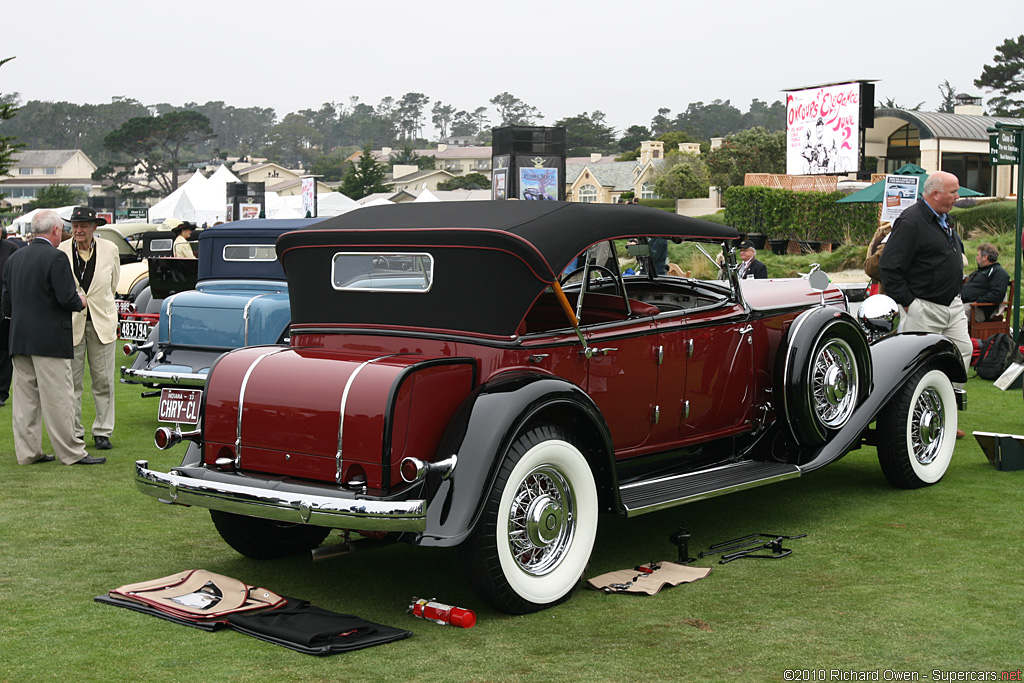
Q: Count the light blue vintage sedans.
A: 1